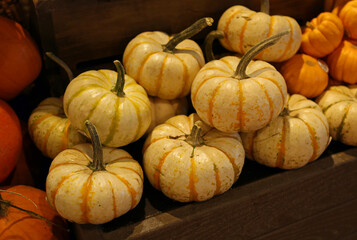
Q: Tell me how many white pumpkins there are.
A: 10